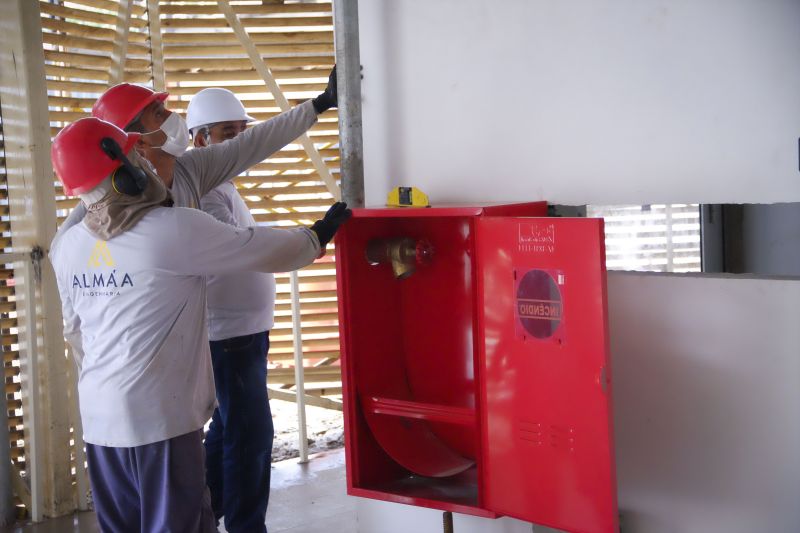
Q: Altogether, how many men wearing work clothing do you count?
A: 3